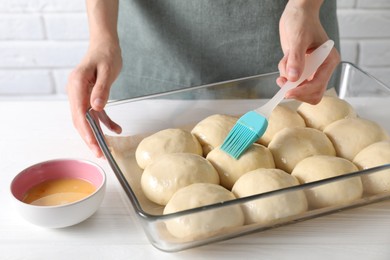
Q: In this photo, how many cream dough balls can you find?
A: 12